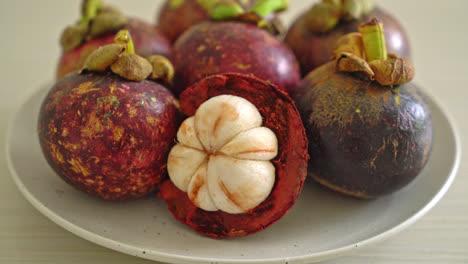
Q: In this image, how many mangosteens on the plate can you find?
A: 7